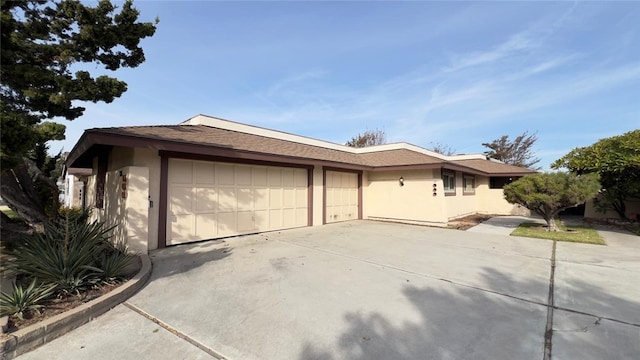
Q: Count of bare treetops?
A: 3